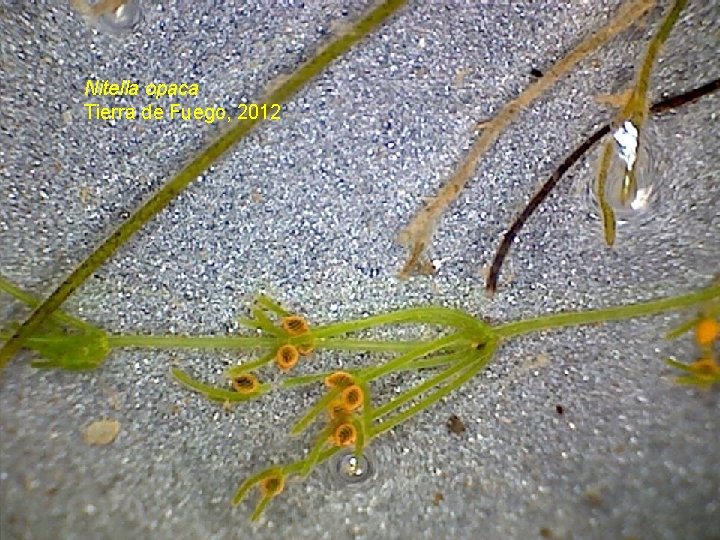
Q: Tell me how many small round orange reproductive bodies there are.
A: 11